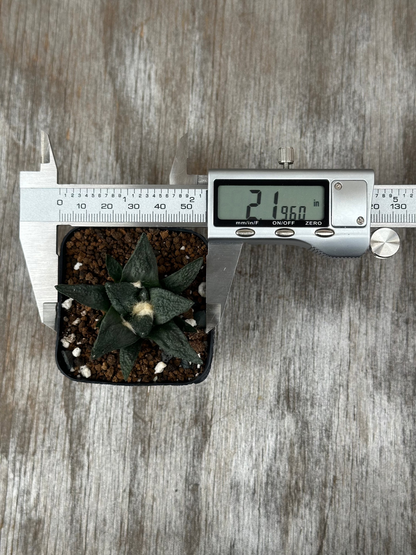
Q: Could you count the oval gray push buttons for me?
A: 3